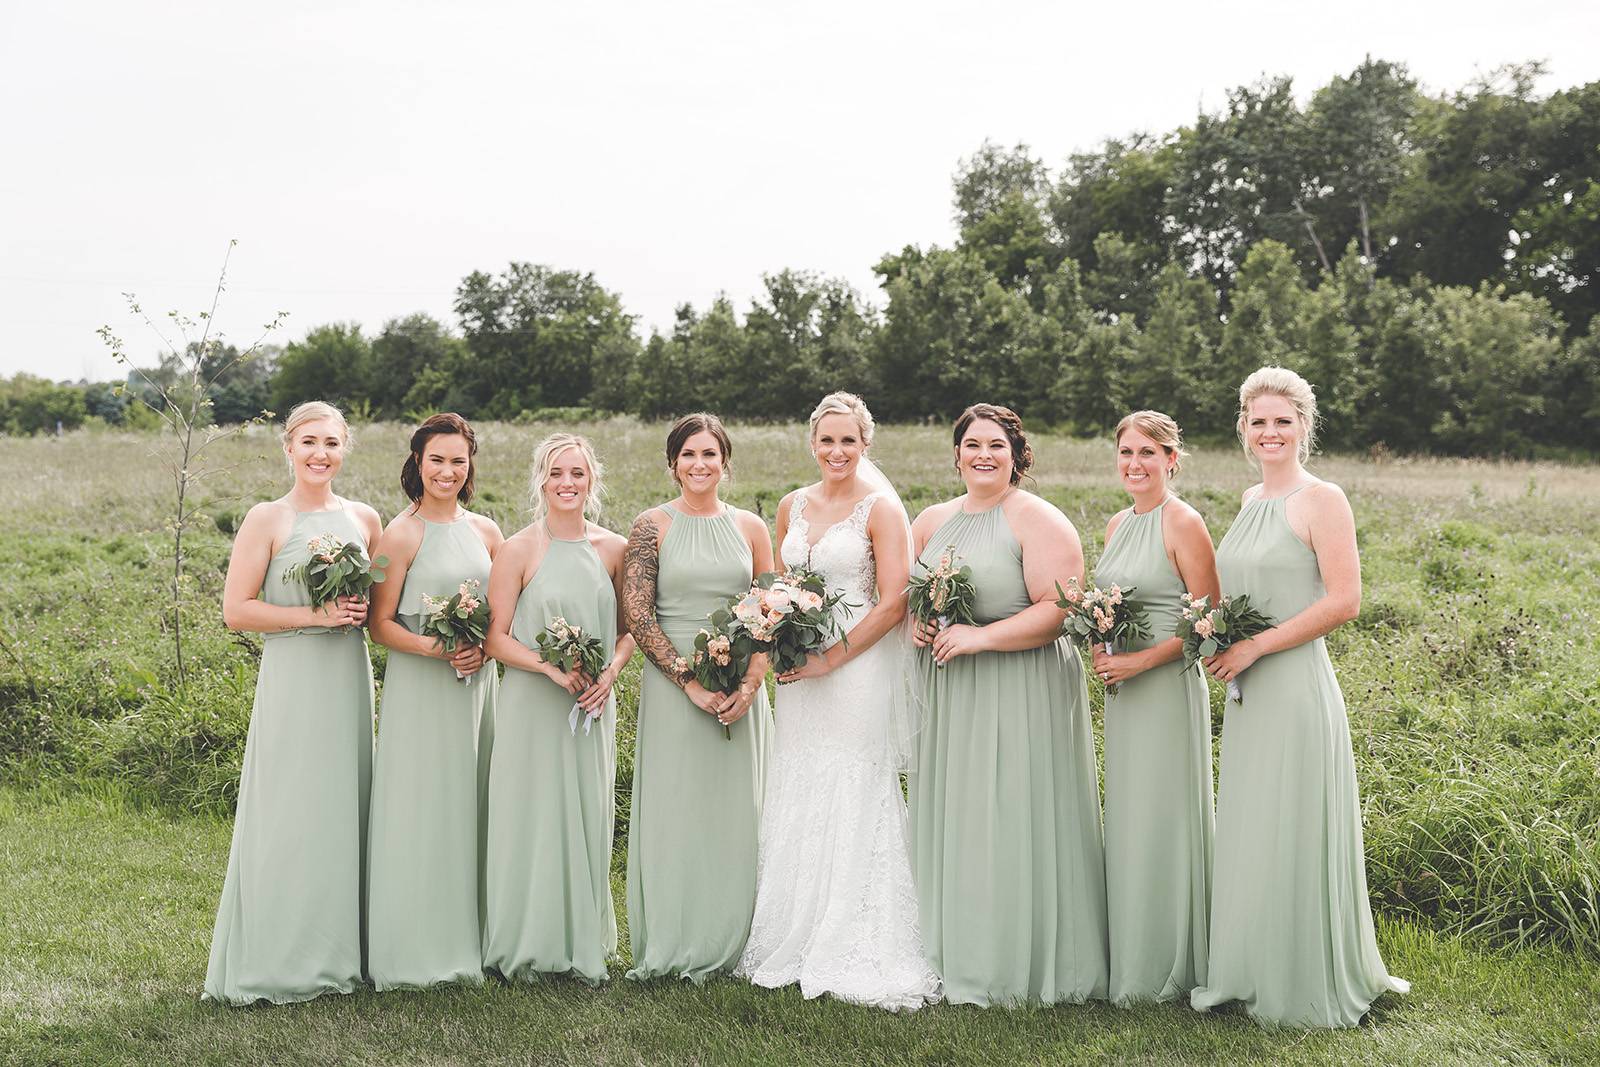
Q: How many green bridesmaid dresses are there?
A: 7